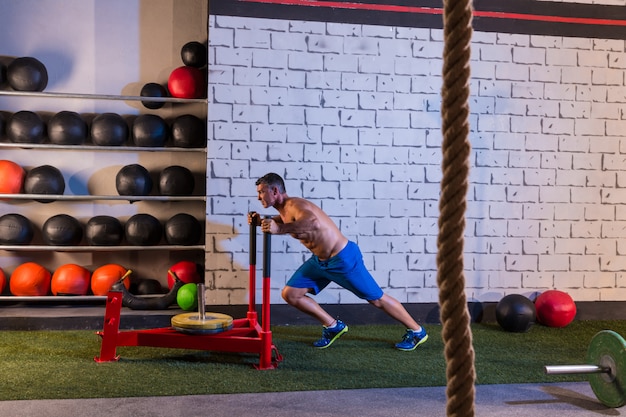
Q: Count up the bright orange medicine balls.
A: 5